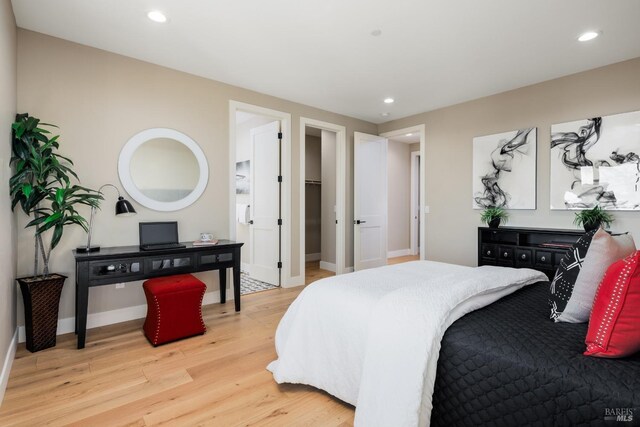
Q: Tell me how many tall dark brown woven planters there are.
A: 1